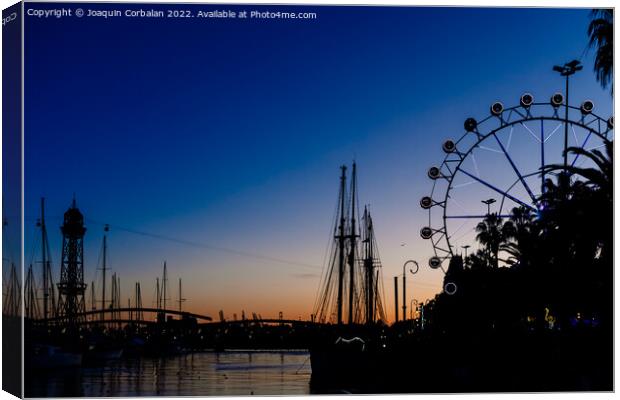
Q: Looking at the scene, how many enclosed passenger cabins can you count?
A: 12